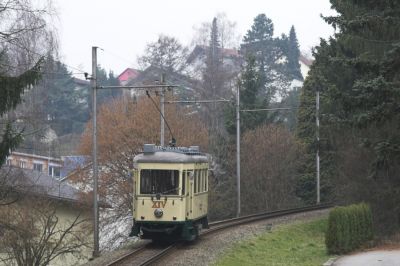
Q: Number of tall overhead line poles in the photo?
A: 4